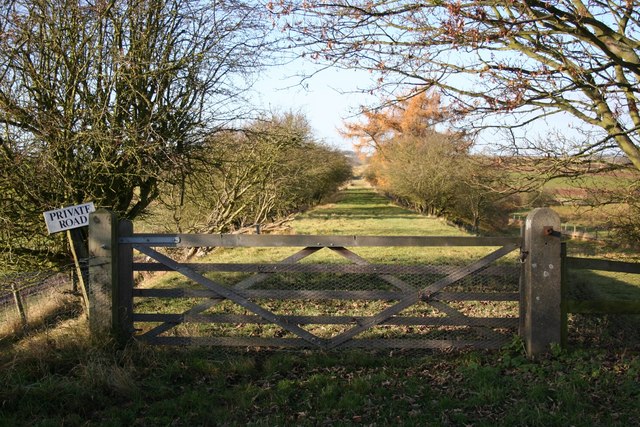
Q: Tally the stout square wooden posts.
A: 2